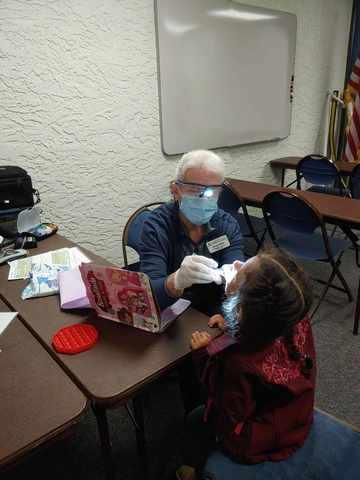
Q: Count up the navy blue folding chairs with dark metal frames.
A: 5